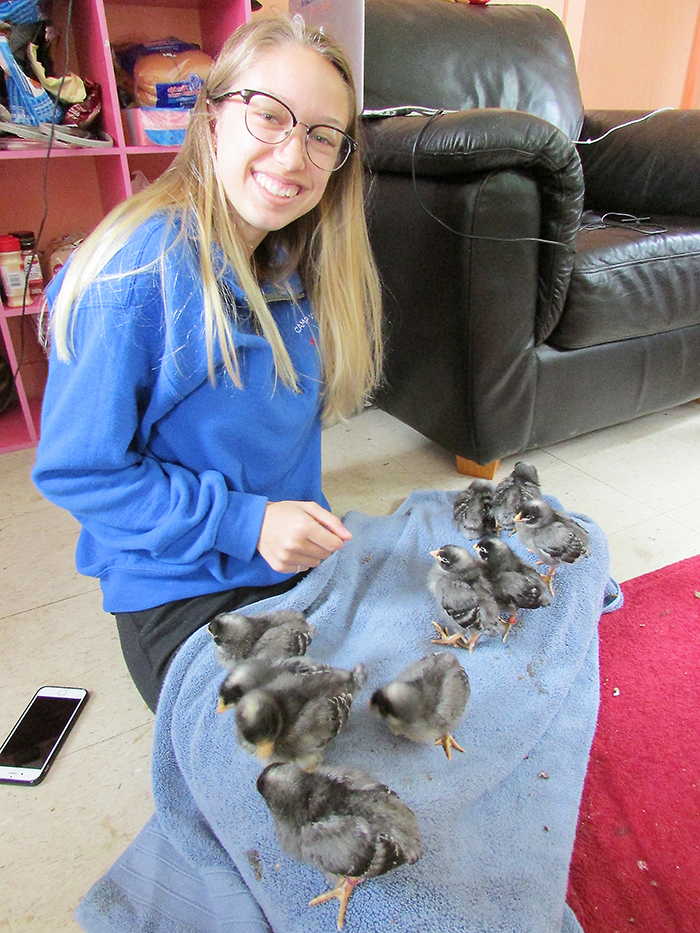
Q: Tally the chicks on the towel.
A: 10